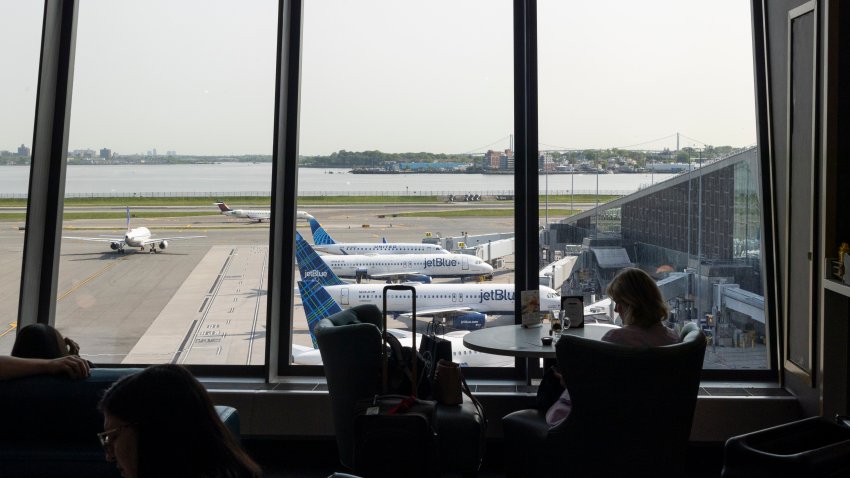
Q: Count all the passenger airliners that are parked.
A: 4